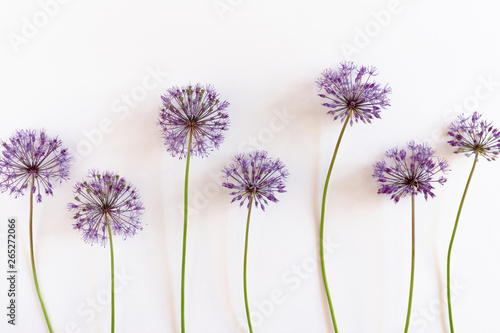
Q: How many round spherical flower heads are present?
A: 7